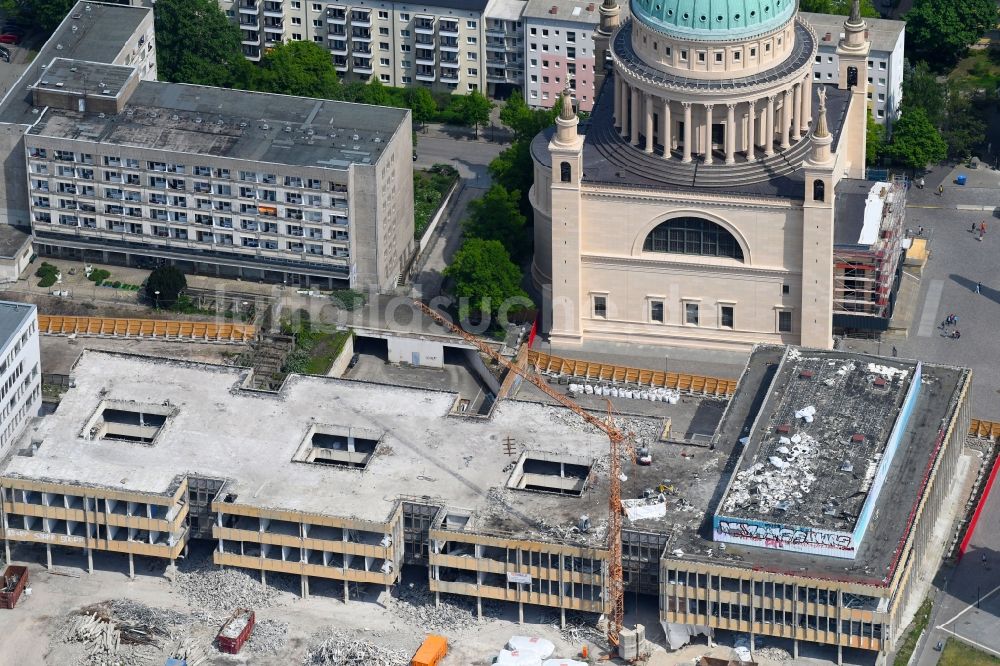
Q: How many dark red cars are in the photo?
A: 1